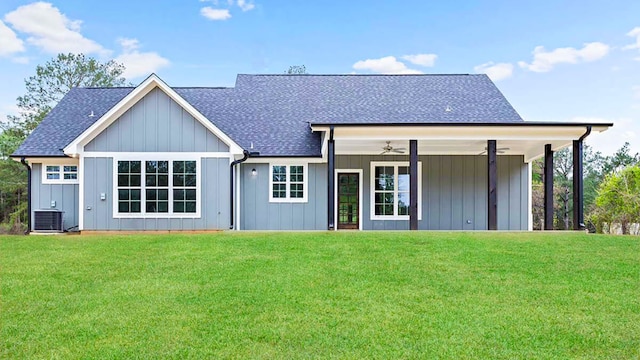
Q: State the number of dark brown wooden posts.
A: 5